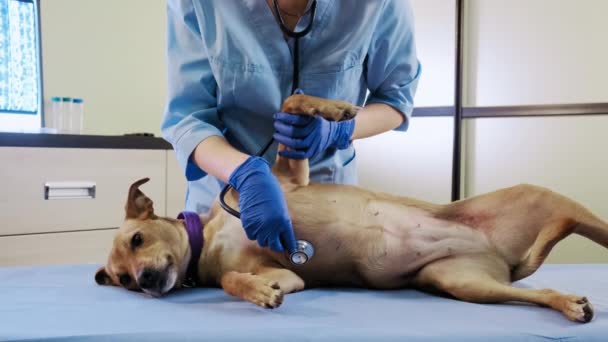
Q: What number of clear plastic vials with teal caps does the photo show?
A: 3